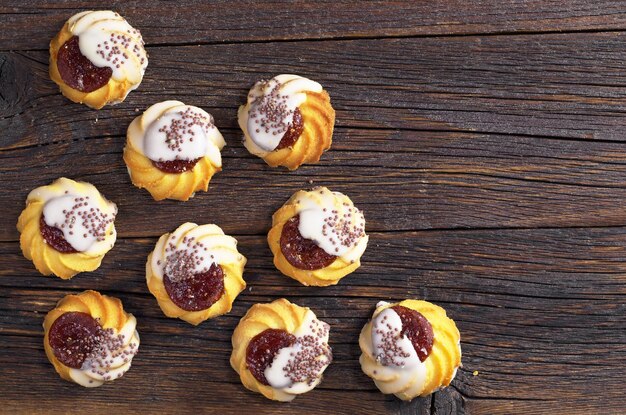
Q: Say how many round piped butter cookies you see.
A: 9